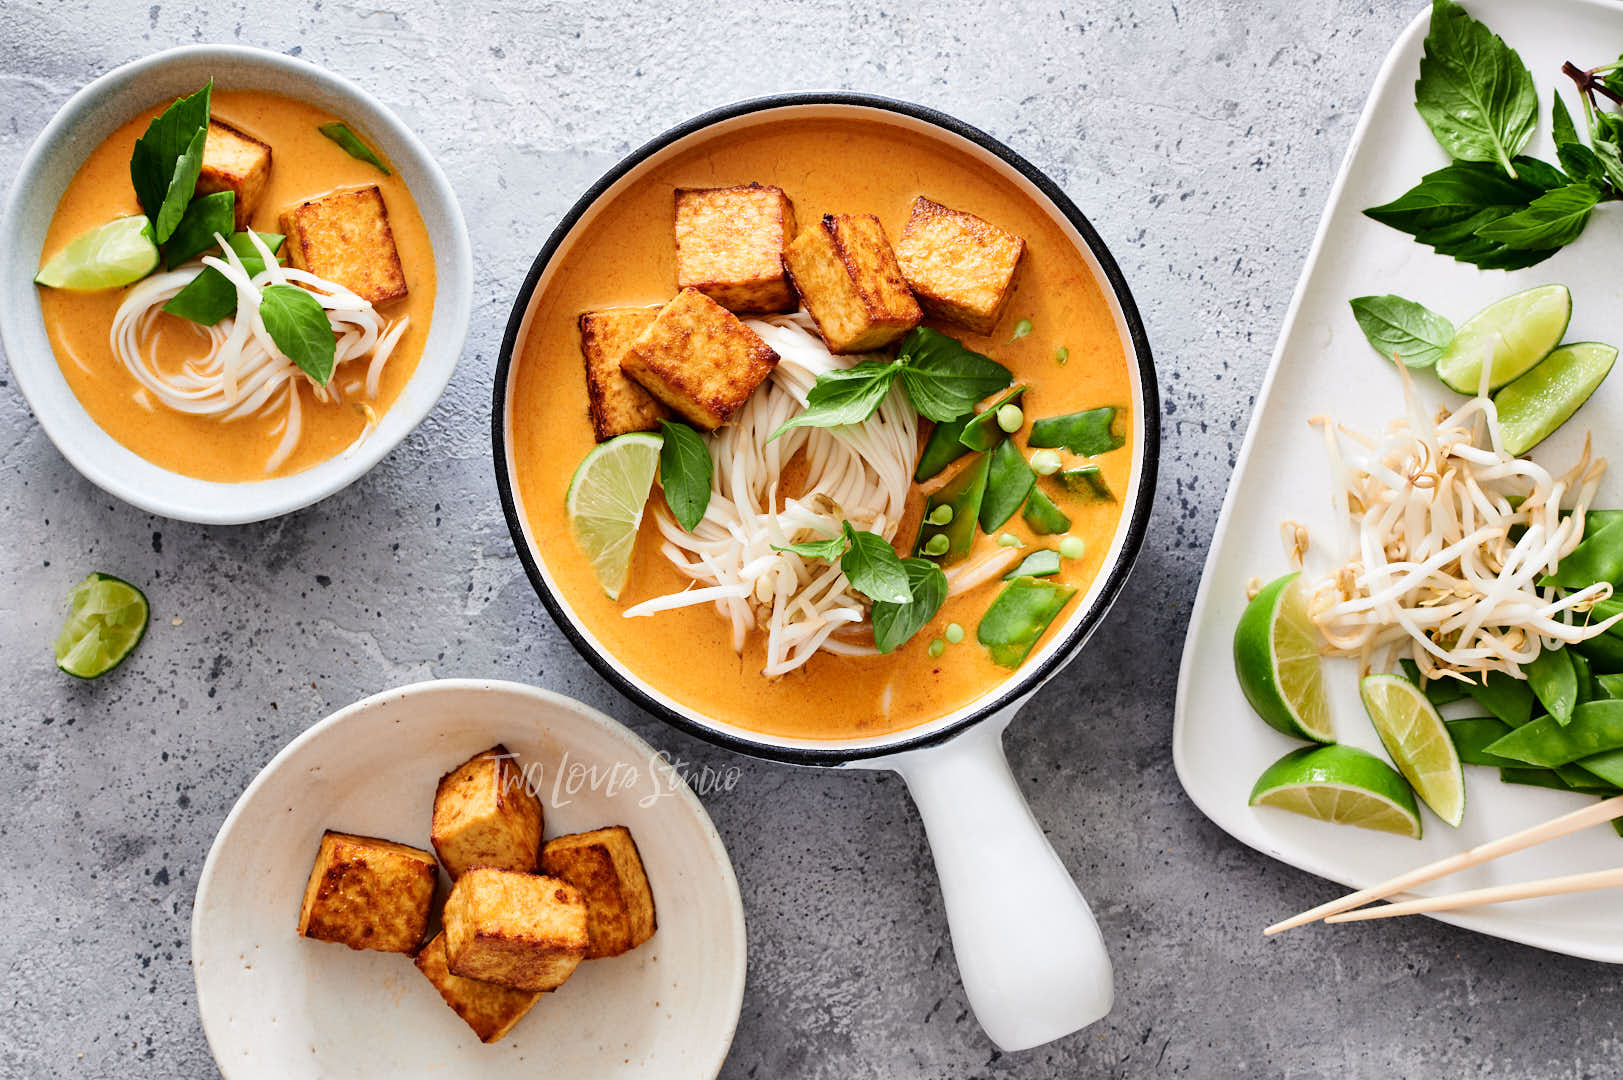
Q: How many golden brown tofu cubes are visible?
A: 12